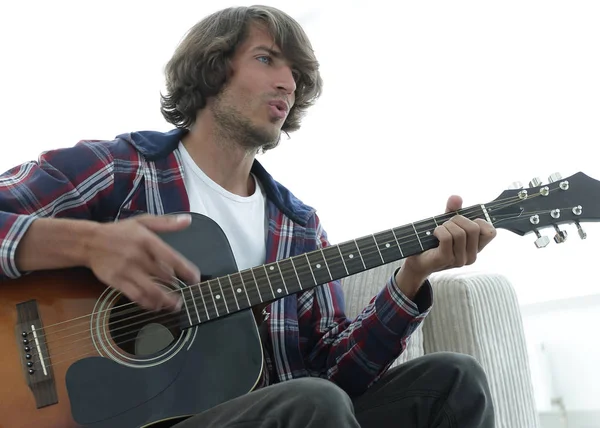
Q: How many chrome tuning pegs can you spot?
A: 6